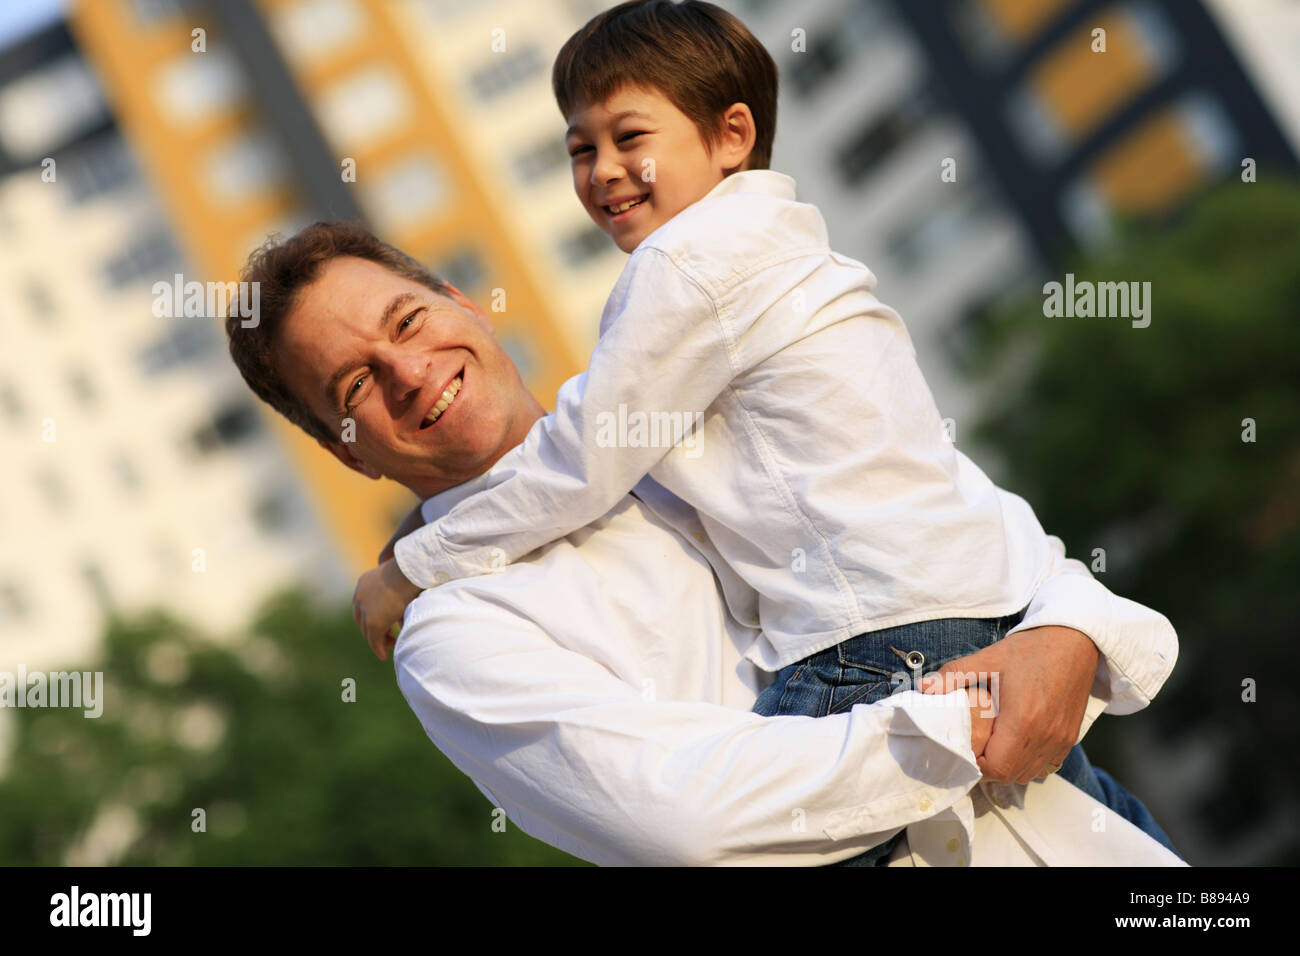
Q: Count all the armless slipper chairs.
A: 0